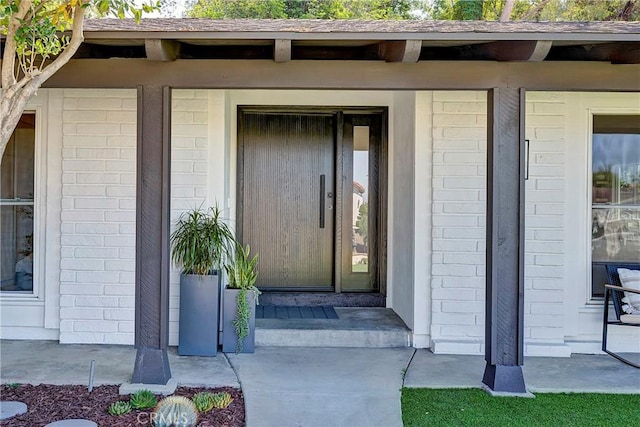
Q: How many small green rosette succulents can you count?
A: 4